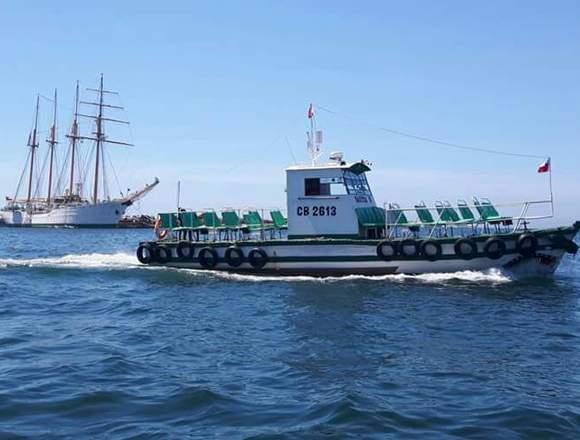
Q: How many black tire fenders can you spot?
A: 12